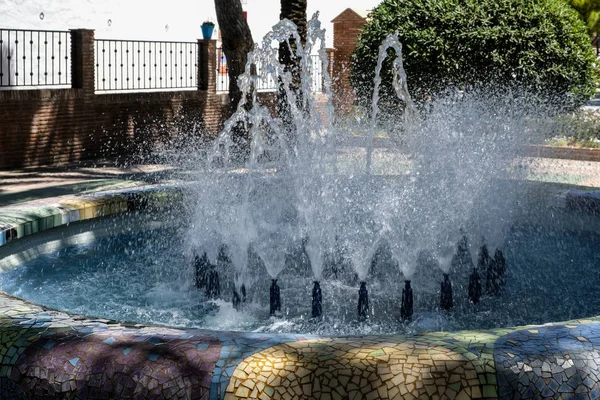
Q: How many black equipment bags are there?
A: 0